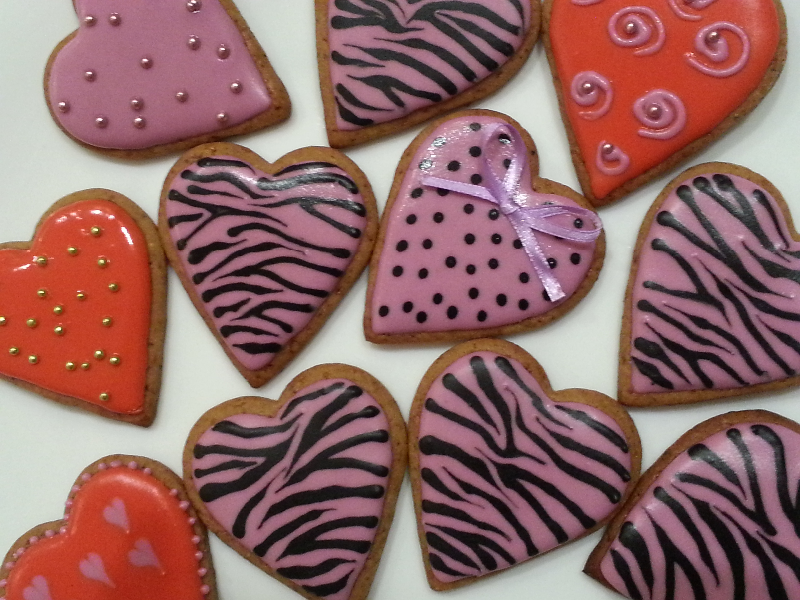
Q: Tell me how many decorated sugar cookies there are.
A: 11